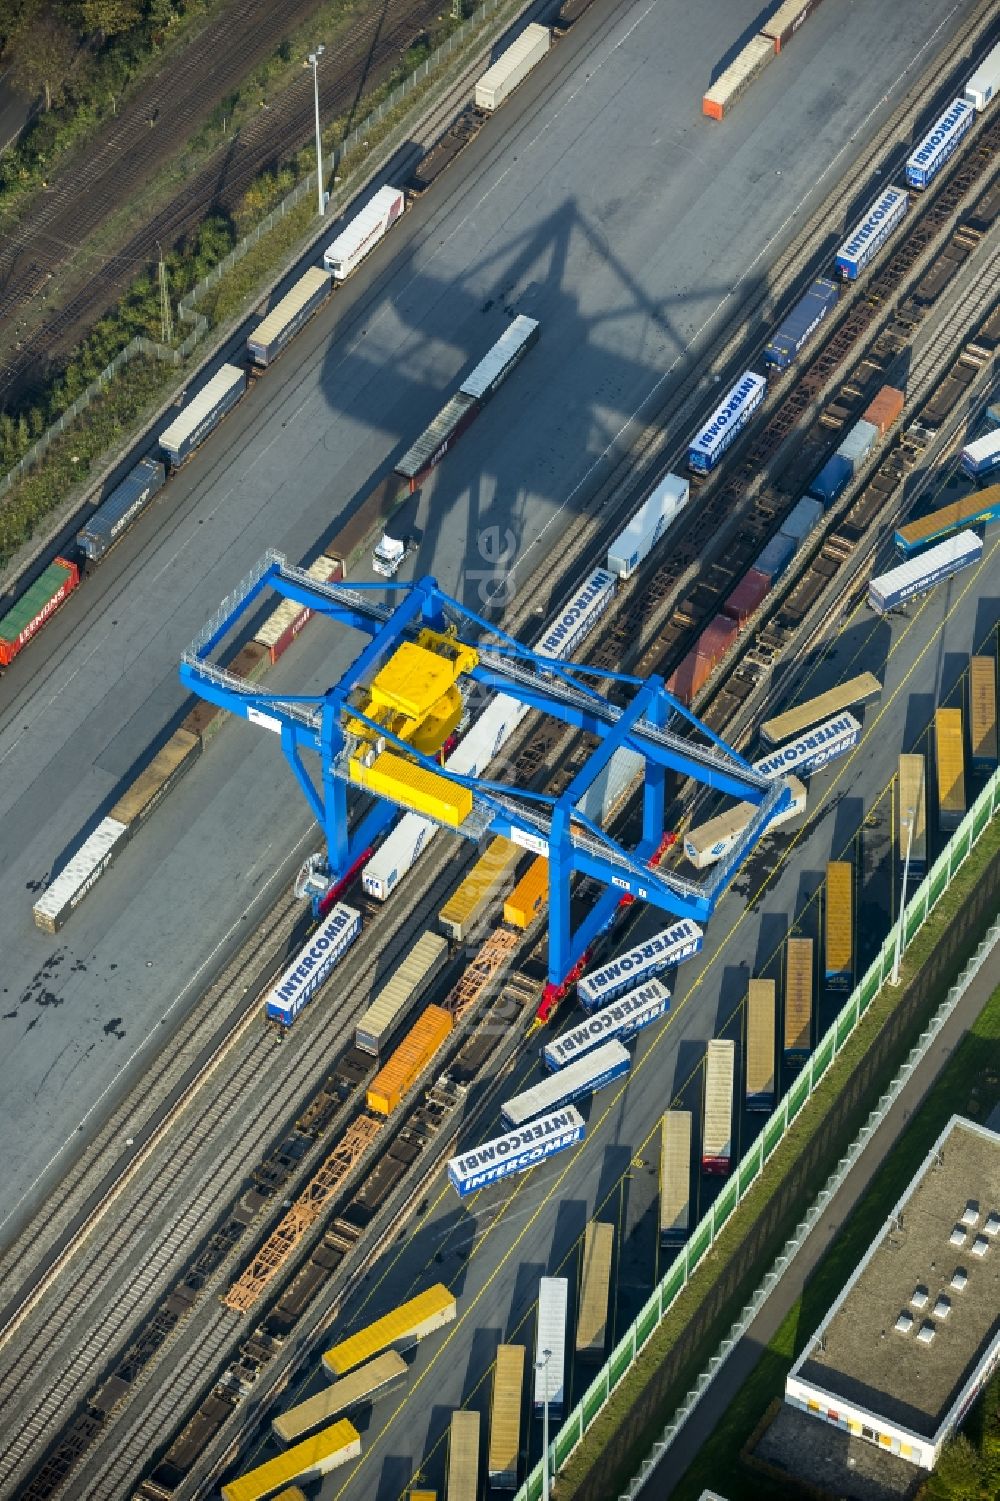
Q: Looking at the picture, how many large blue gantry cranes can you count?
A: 1